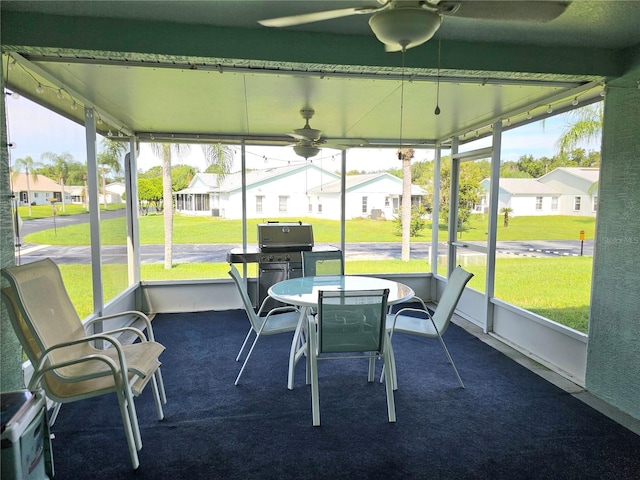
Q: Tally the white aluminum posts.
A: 7